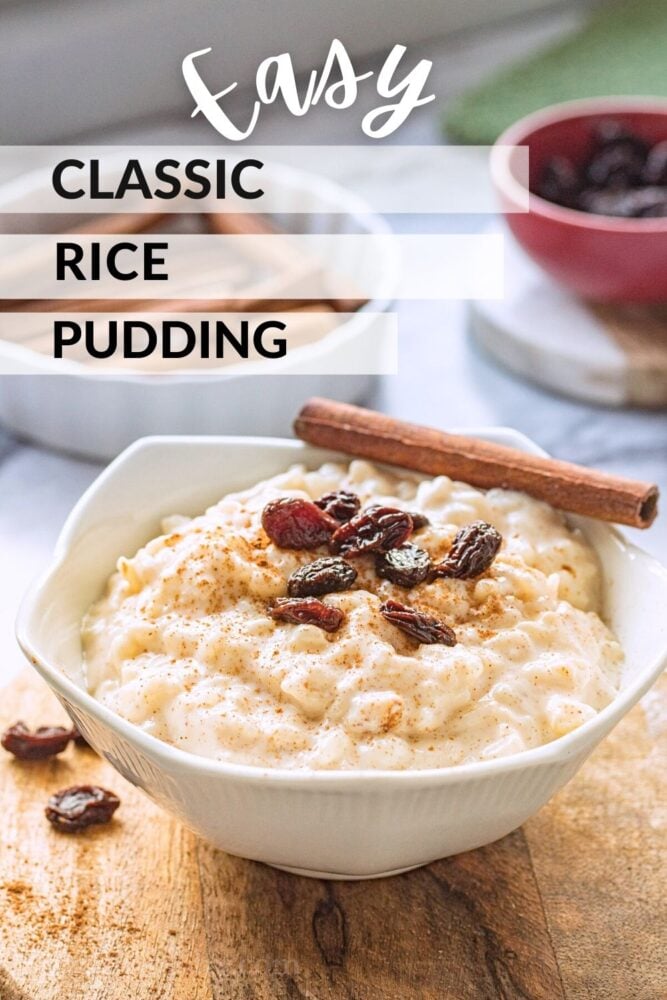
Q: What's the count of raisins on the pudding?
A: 9